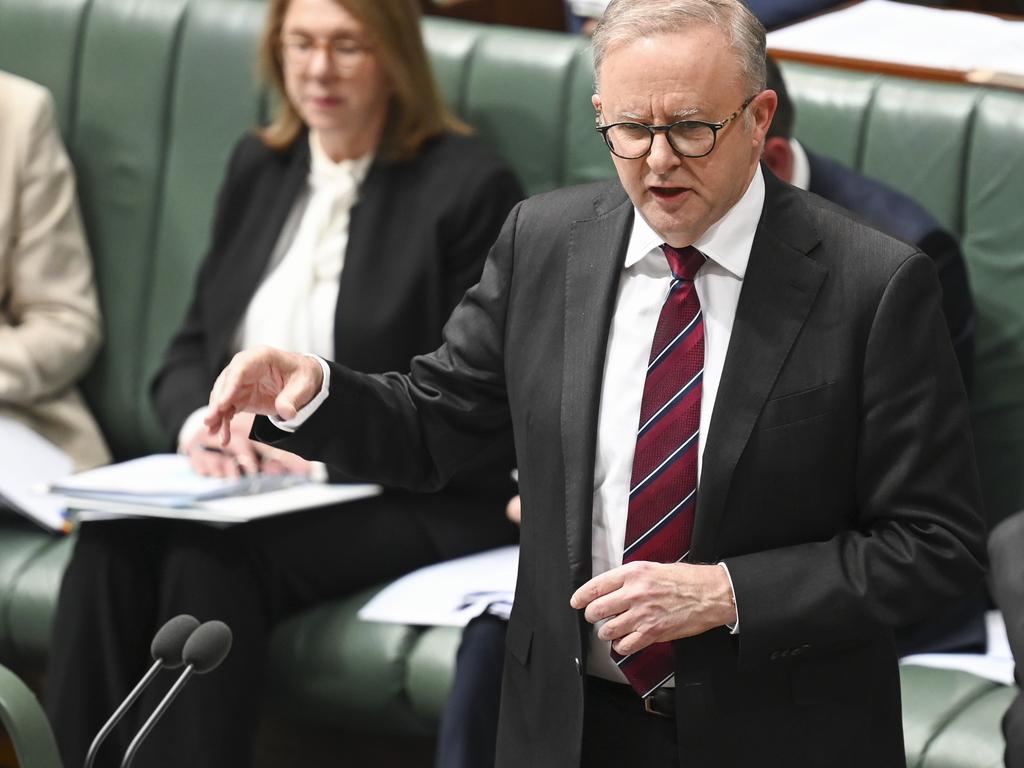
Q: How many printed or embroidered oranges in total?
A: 0